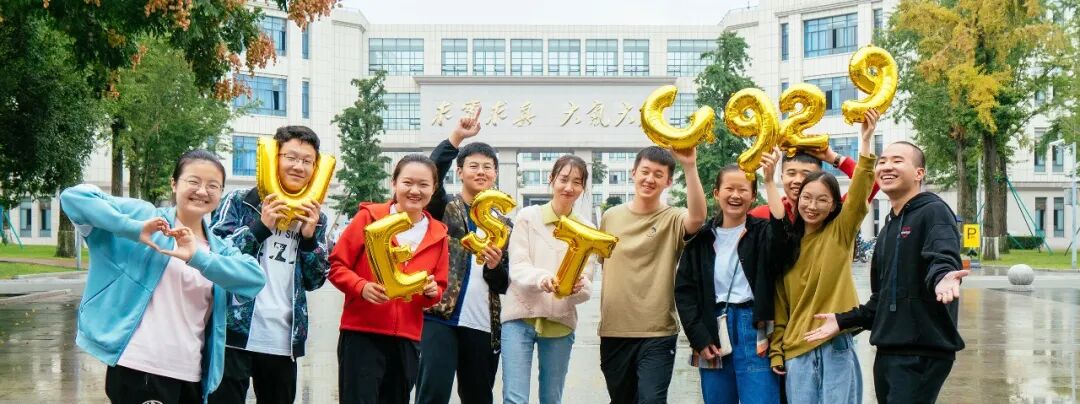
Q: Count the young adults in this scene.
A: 10